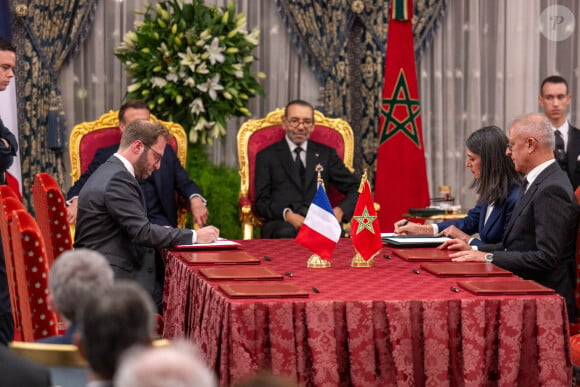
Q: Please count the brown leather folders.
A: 6